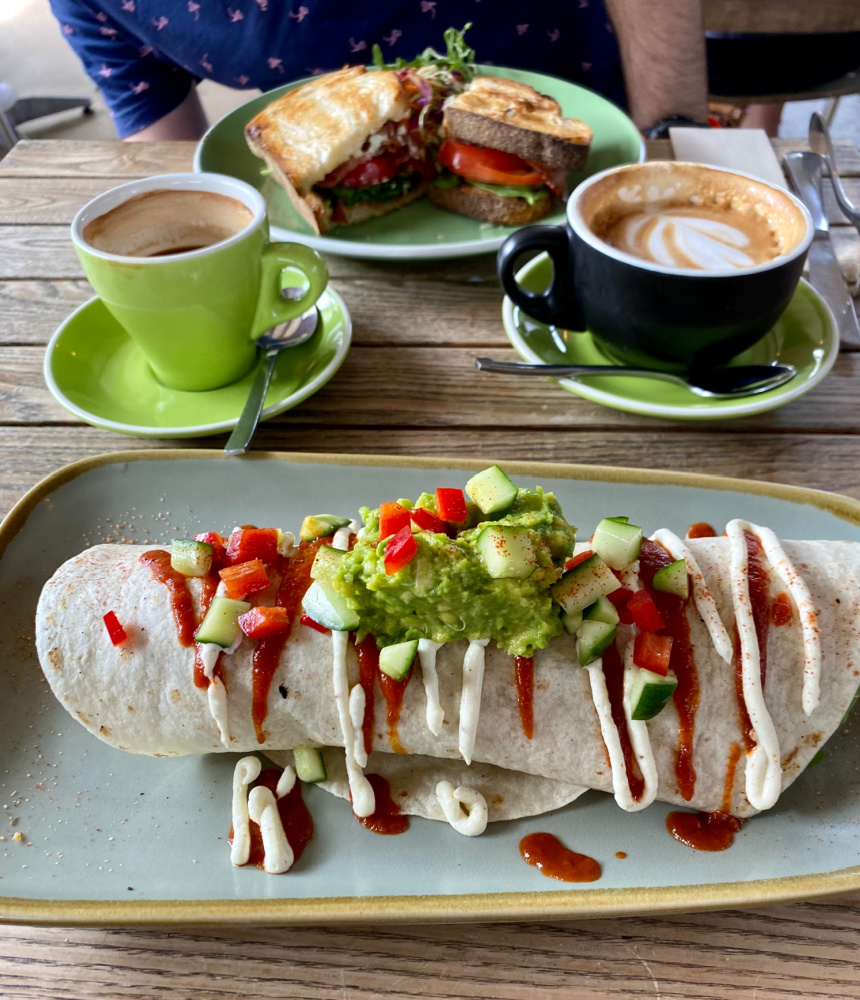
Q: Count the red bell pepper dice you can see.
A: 14